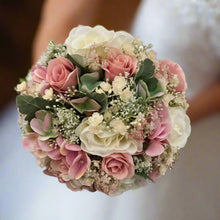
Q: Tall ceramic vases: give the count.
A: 0